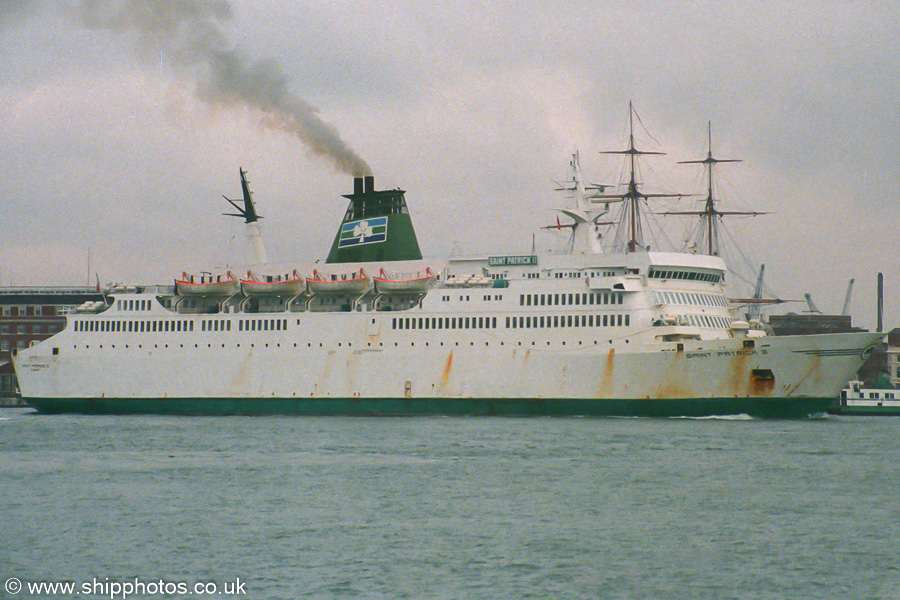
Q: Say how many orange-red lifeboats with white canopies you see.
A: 4